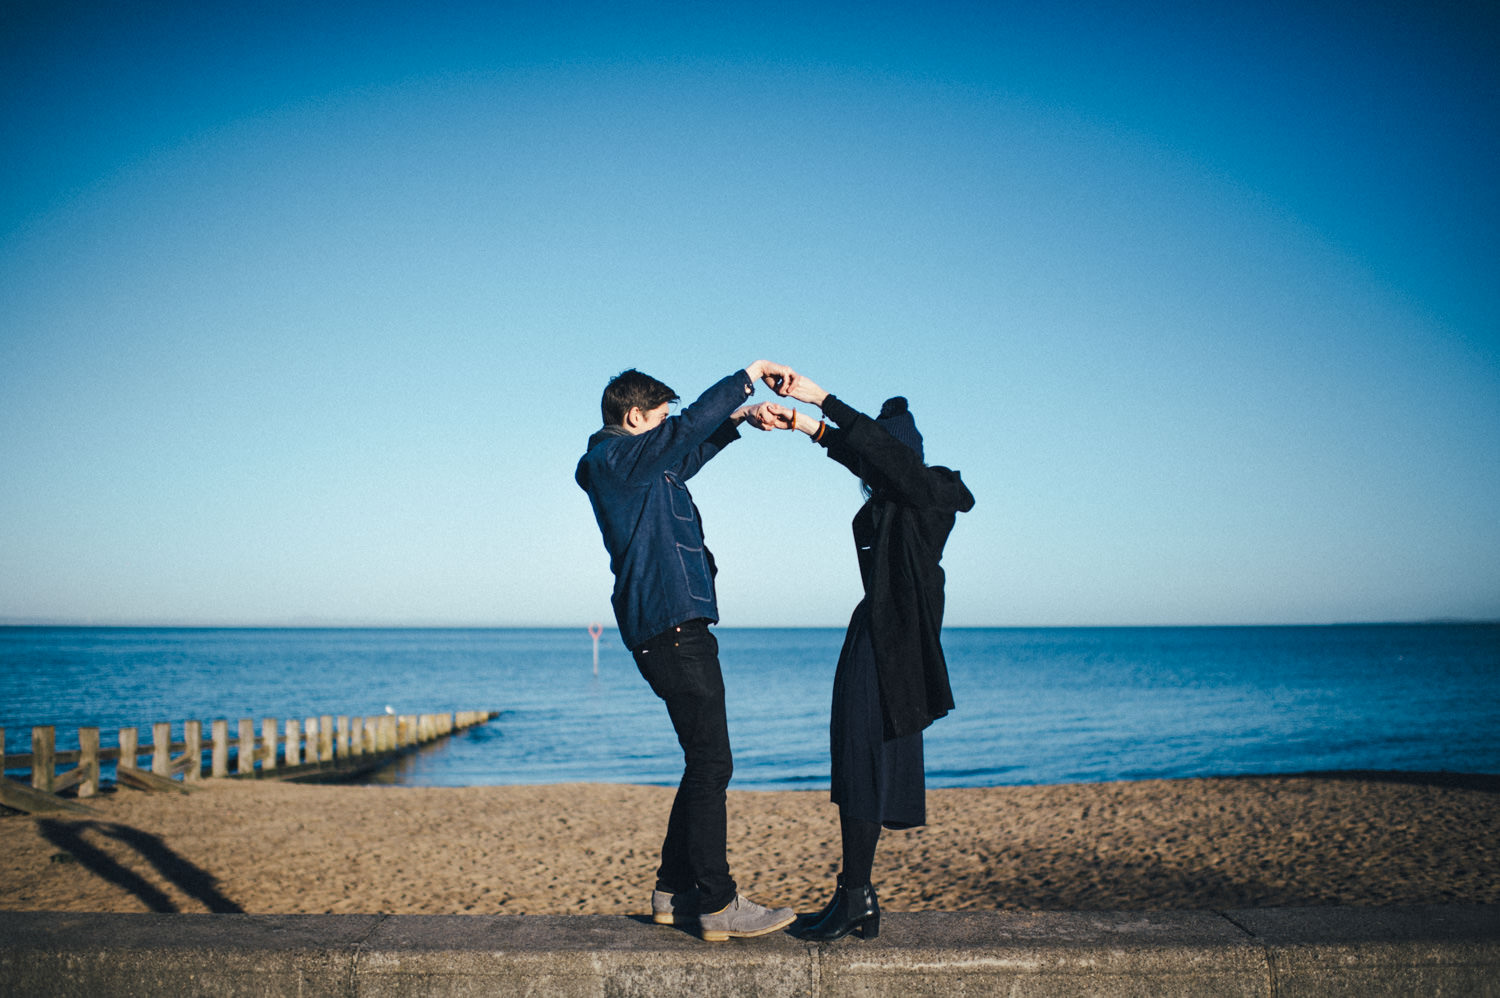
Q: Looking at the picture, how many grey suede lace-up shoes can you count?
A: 2